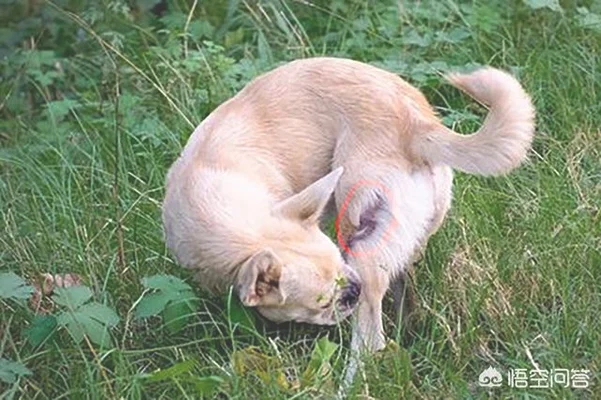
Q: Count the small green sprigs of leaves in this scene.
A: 2